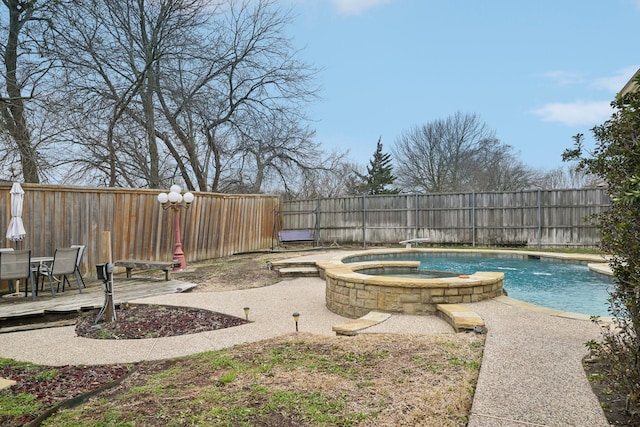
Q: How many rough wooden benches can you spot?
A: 1